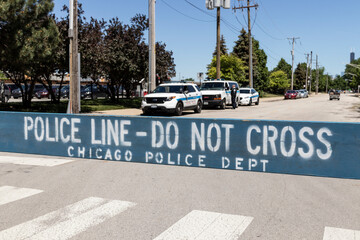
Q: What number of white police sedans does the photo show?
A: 1